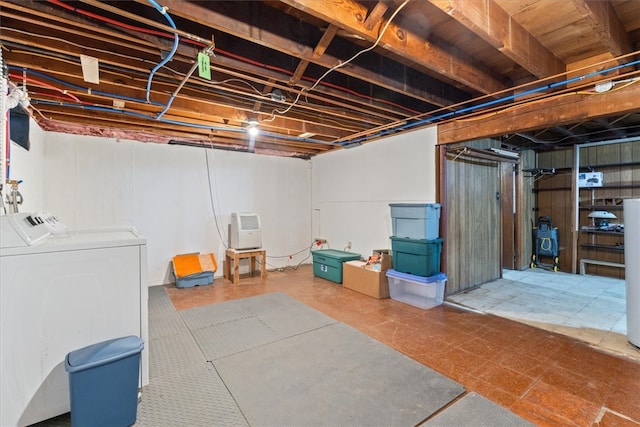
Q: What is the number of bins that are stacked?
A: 3